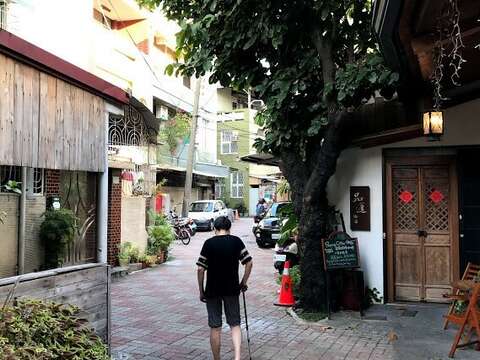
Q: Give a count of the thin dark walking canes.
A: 1